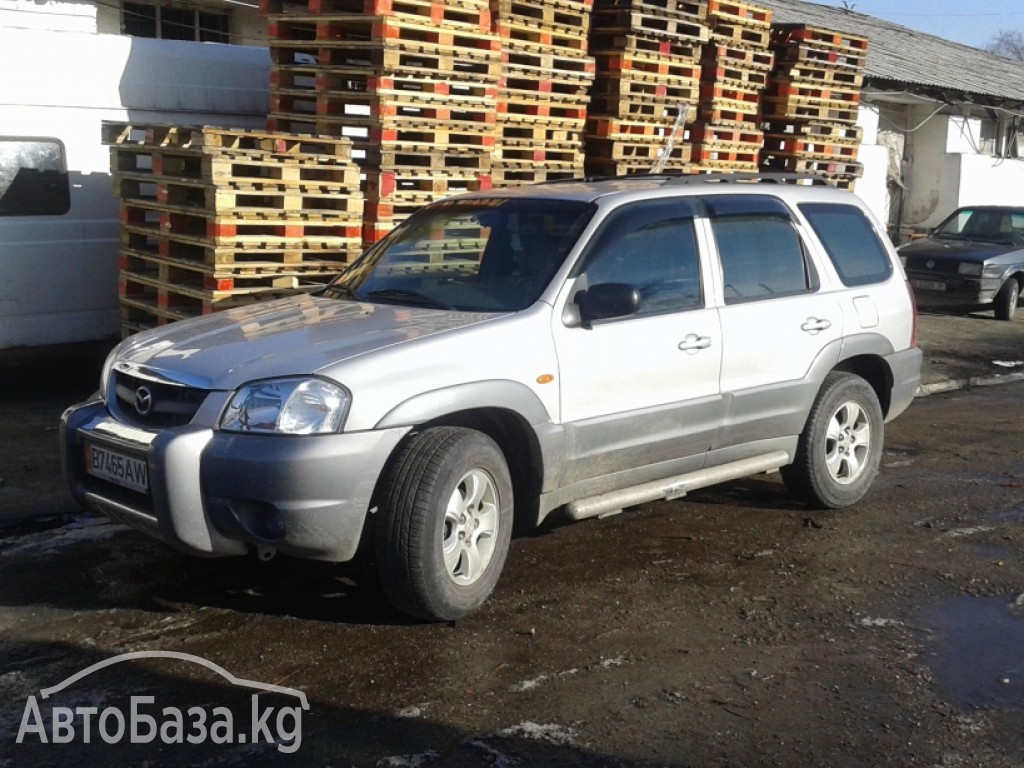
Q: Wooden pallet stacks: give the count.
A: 6